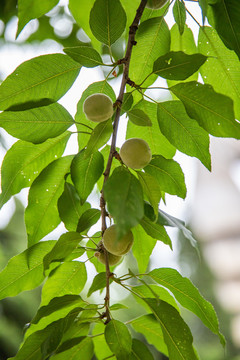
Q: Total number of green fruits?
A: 5